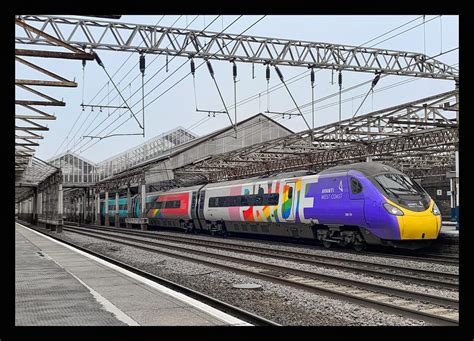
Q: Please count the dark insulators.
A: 11